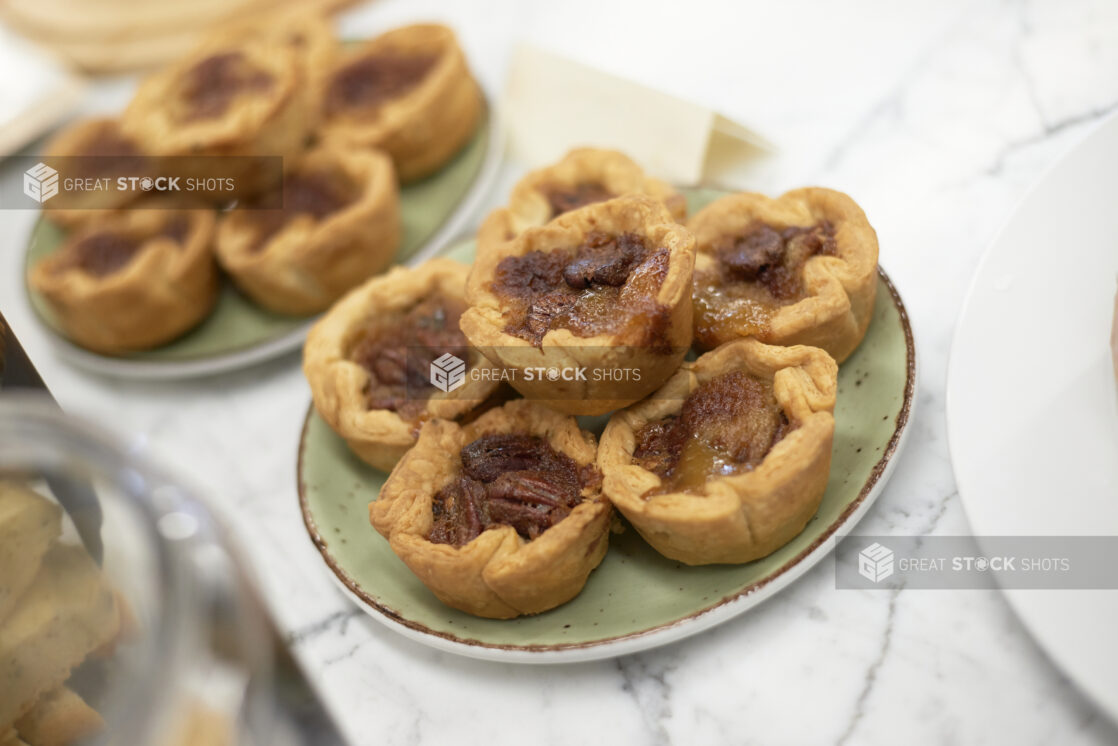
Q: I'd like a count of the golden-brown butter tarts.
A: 12